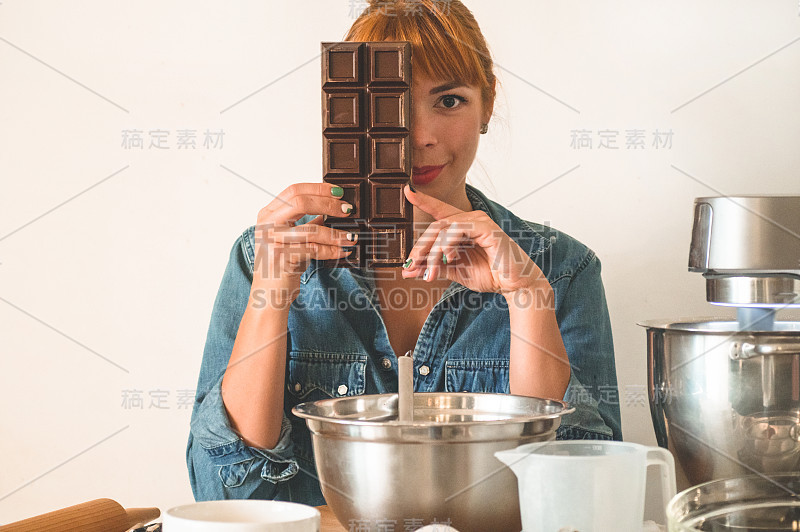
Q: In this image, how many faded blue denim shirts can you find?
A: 1